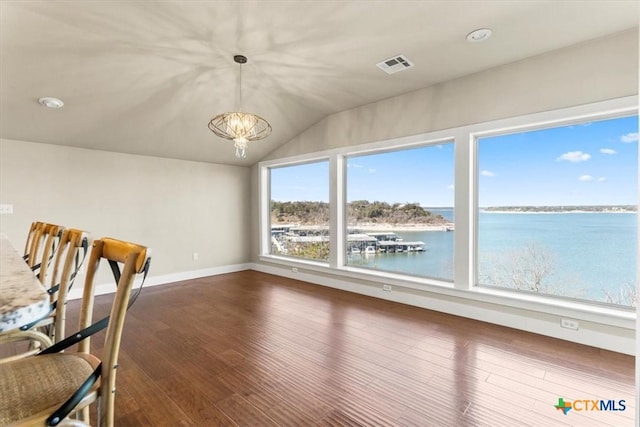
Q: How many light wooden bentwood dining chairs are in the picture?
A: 4